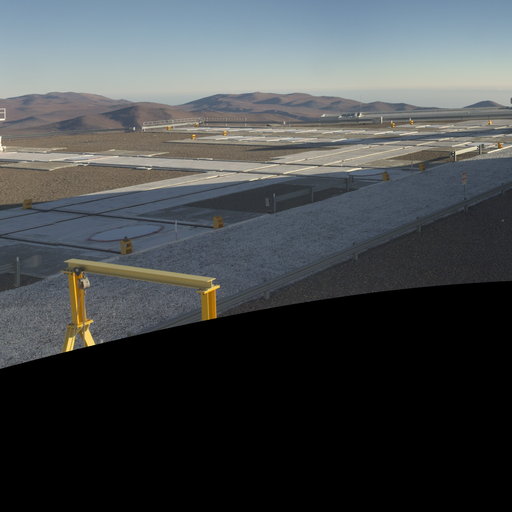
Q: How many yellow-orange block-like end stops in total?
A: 13